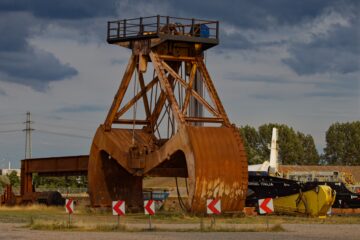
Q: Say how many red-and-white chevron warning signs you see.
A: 5